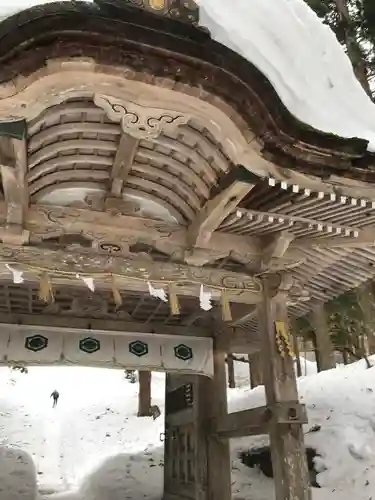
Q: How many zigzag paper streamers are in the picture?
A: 4